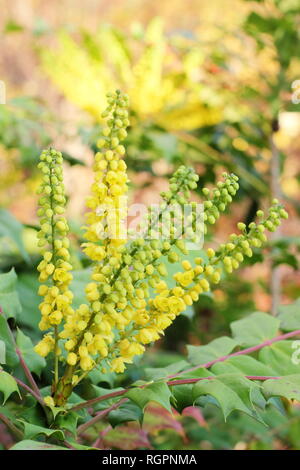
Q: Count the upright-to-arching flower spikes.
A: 5